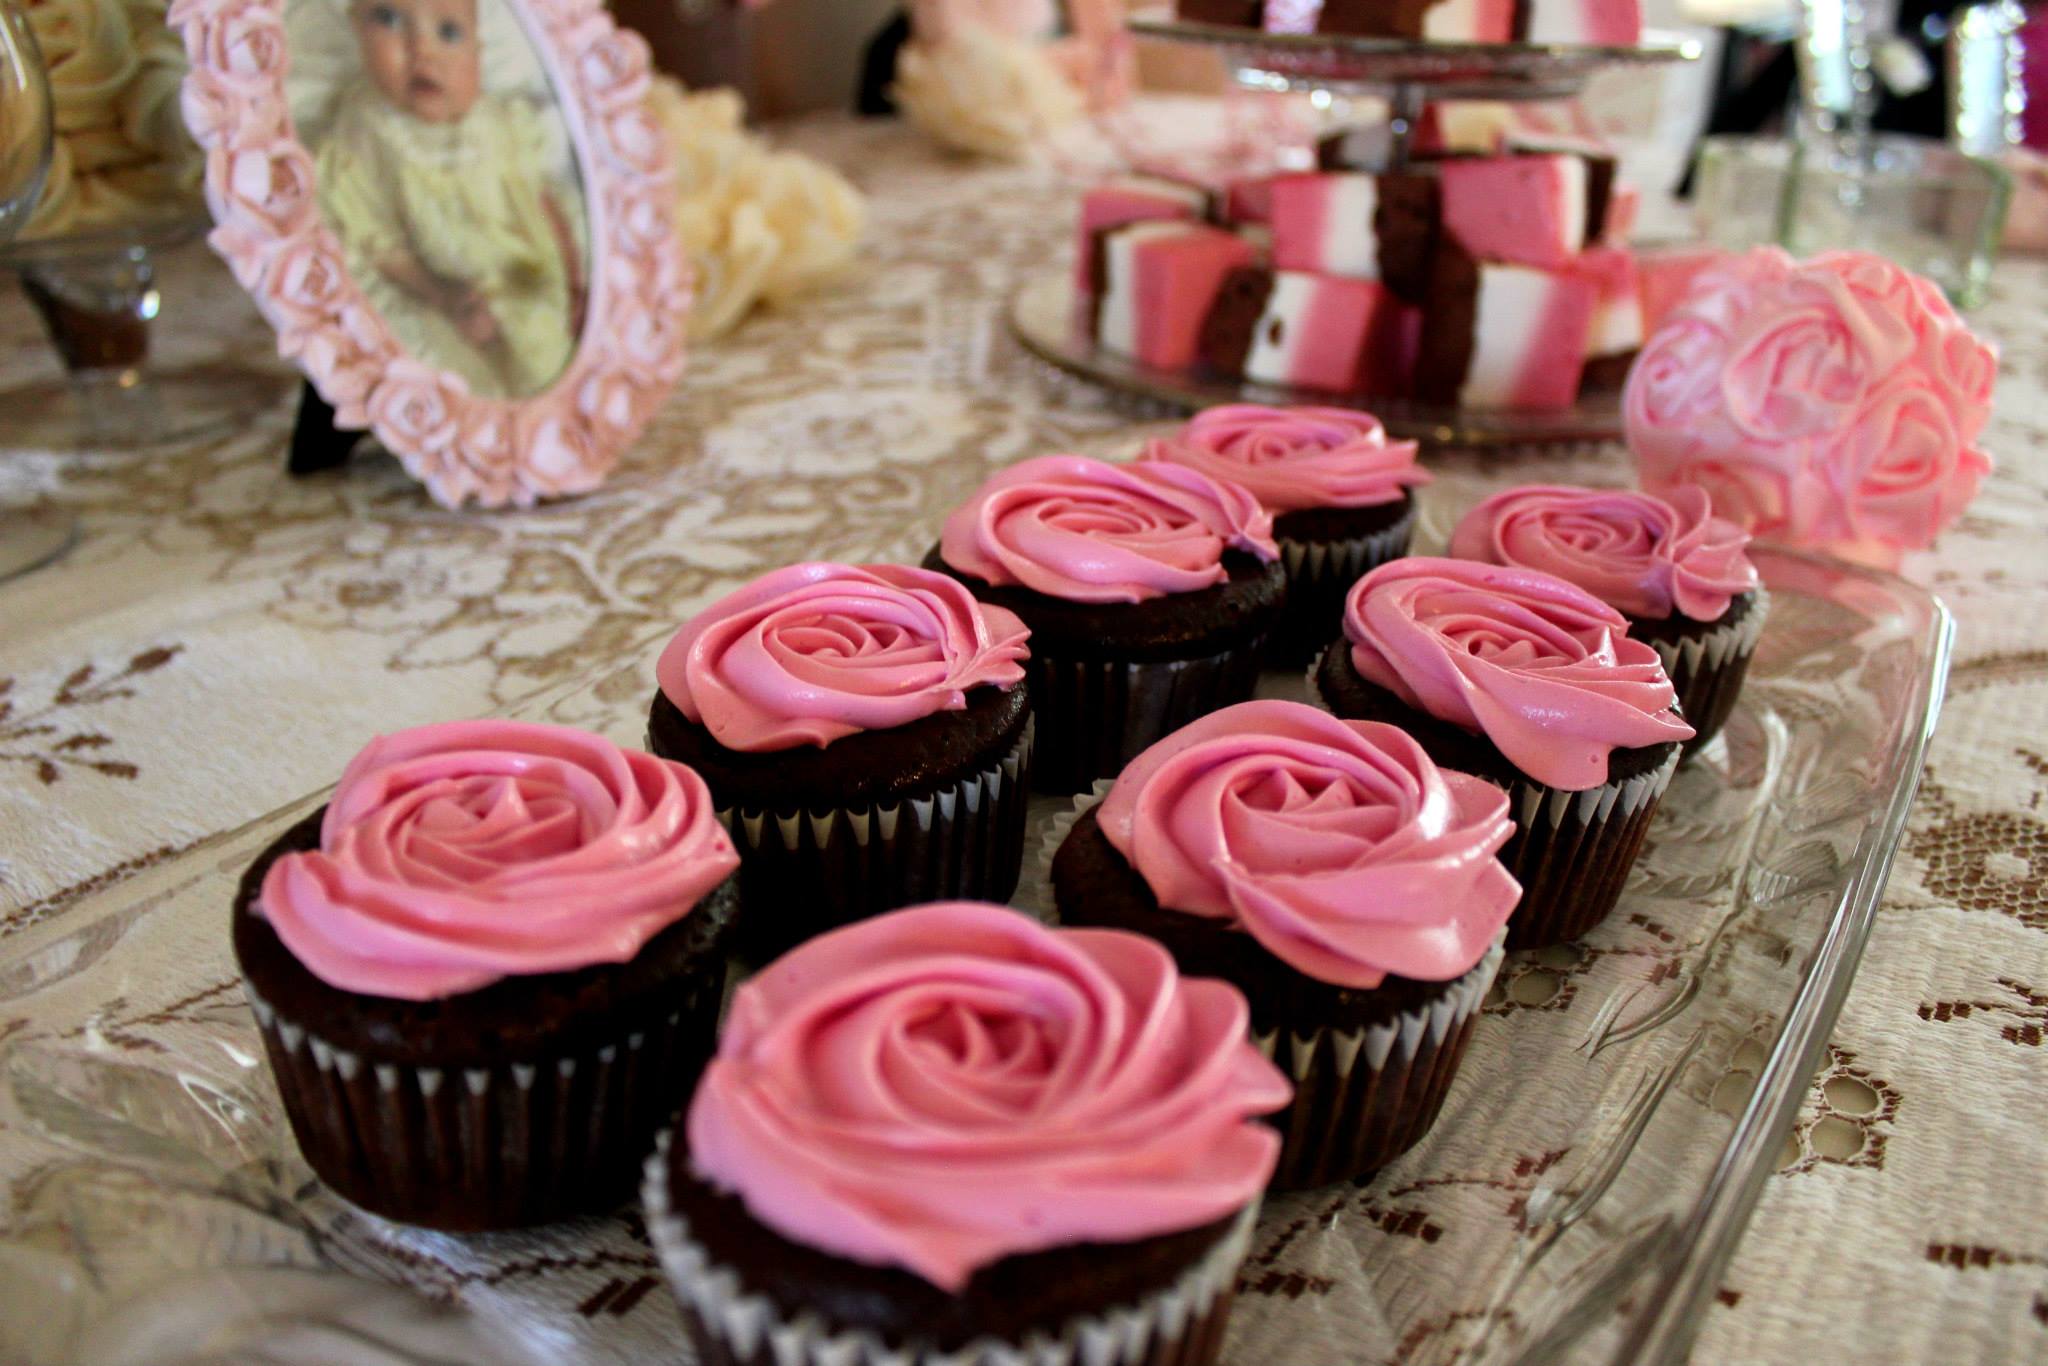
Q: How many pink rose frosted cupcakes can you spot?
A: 8